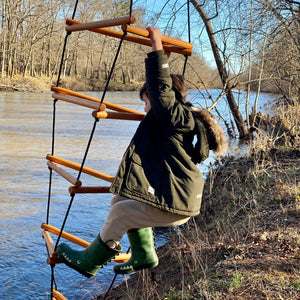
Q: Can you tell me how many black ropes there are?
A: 3